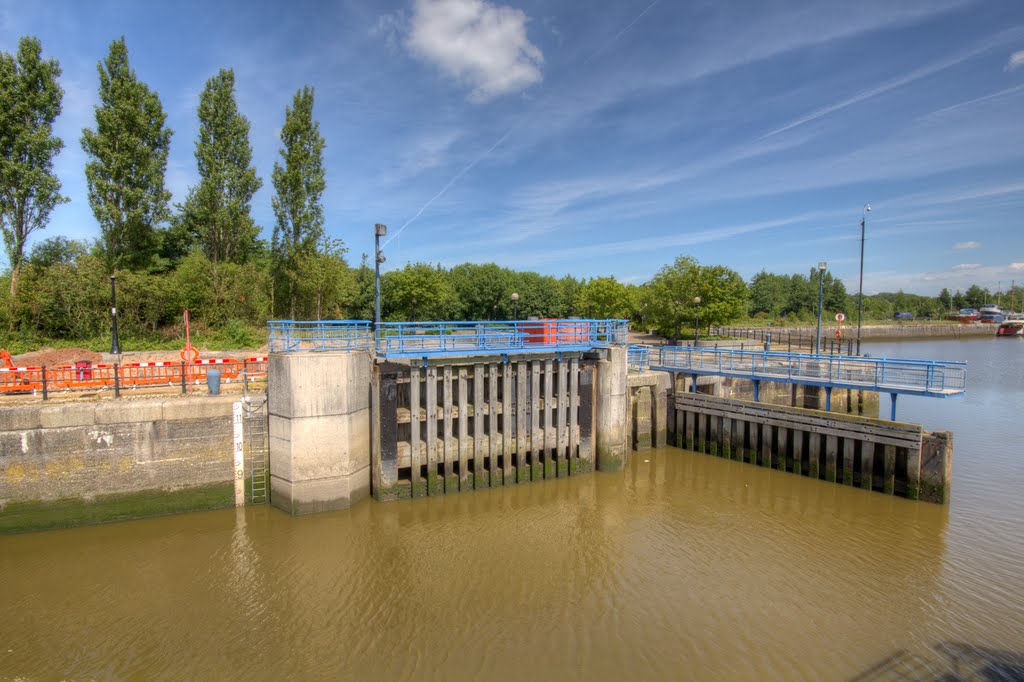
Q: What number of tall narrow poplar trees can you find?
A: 4